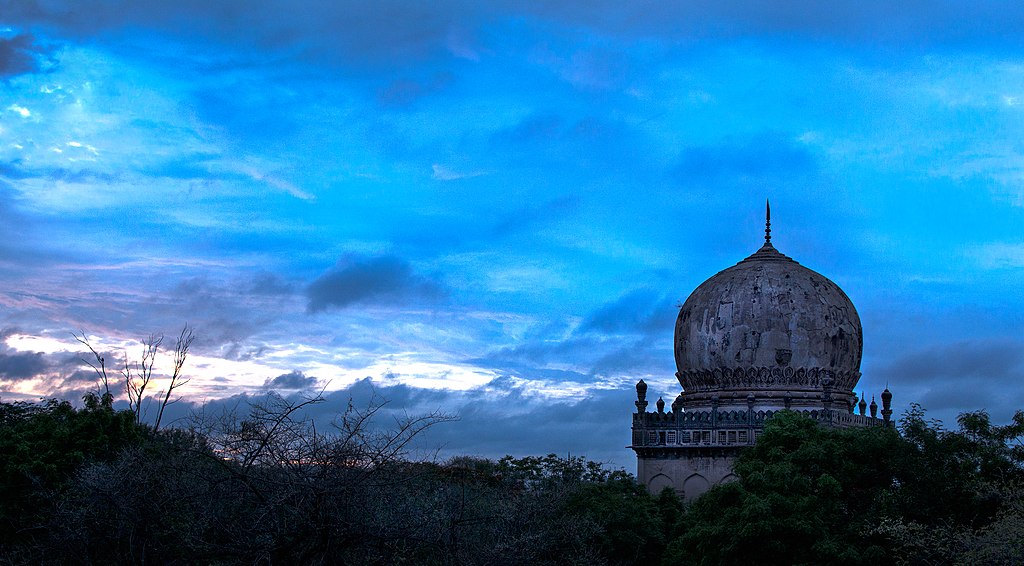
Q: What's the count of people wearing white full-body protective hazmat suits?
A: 0